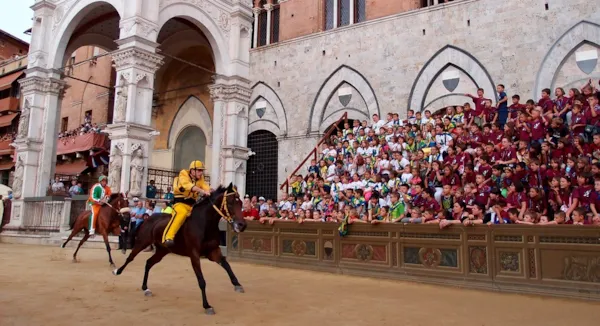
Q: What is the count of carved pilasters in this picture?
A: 3